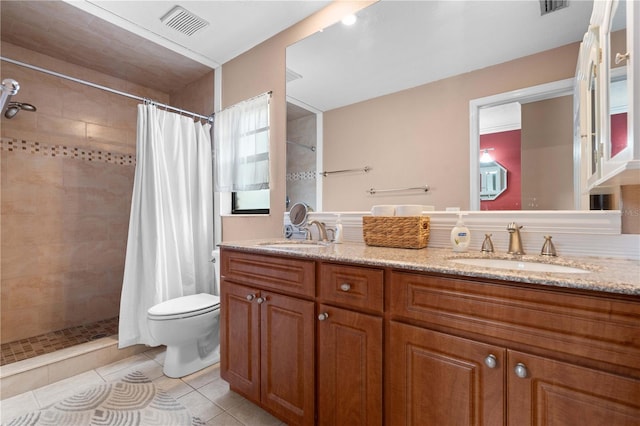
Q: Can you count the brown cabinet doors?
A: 5